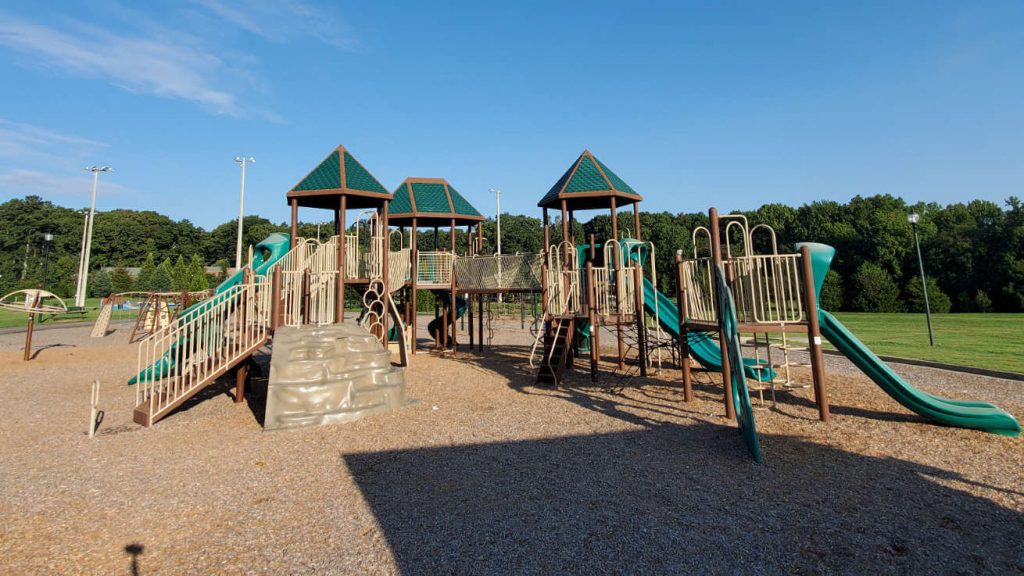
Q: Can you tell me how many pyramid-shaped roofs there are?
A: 2